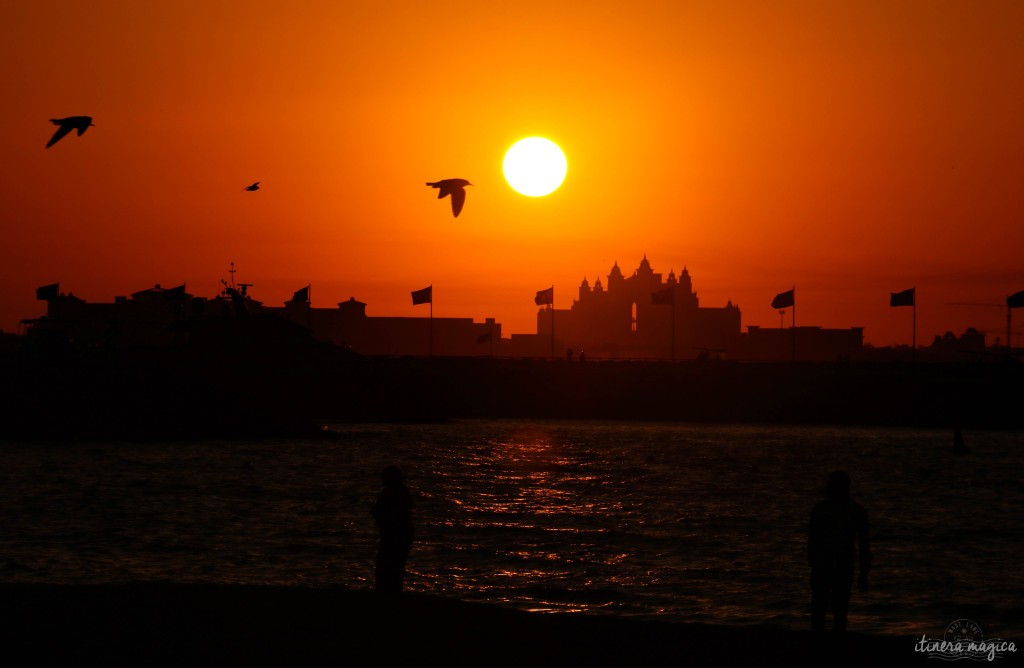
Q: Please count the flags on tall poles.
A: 9